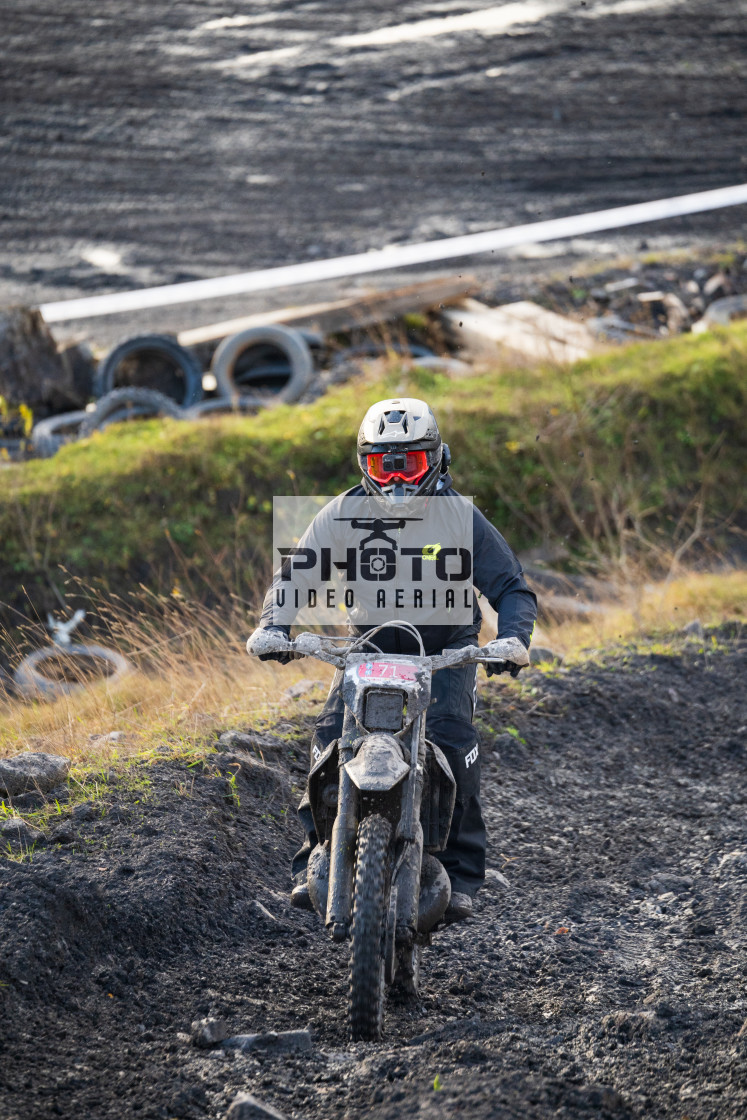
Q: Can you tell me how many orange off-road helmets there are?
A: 0